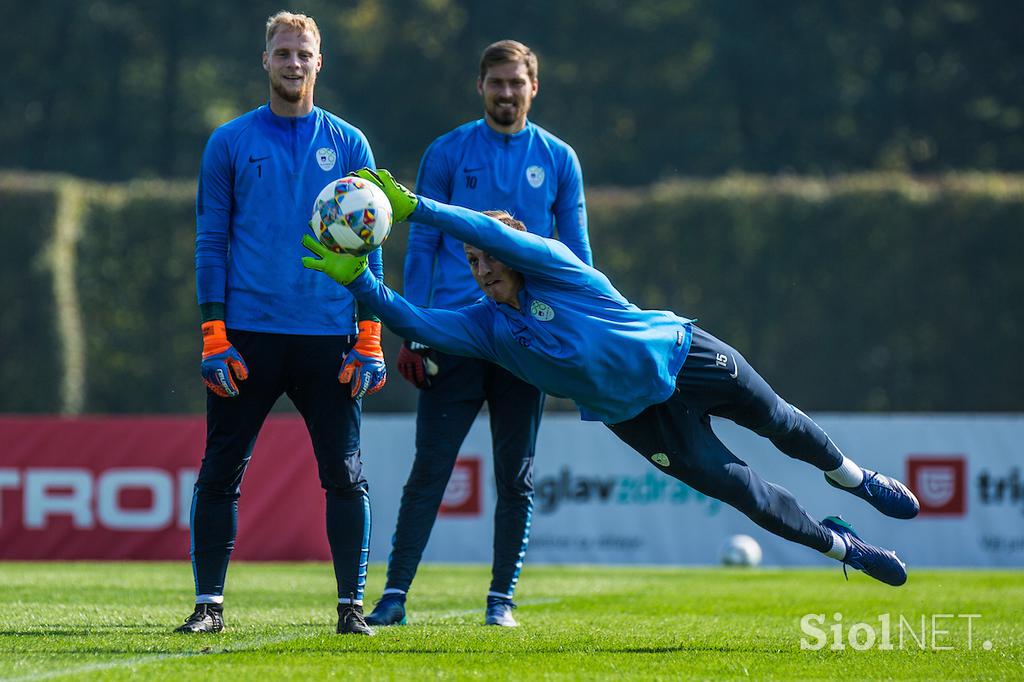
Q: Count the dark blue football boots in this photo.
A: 4